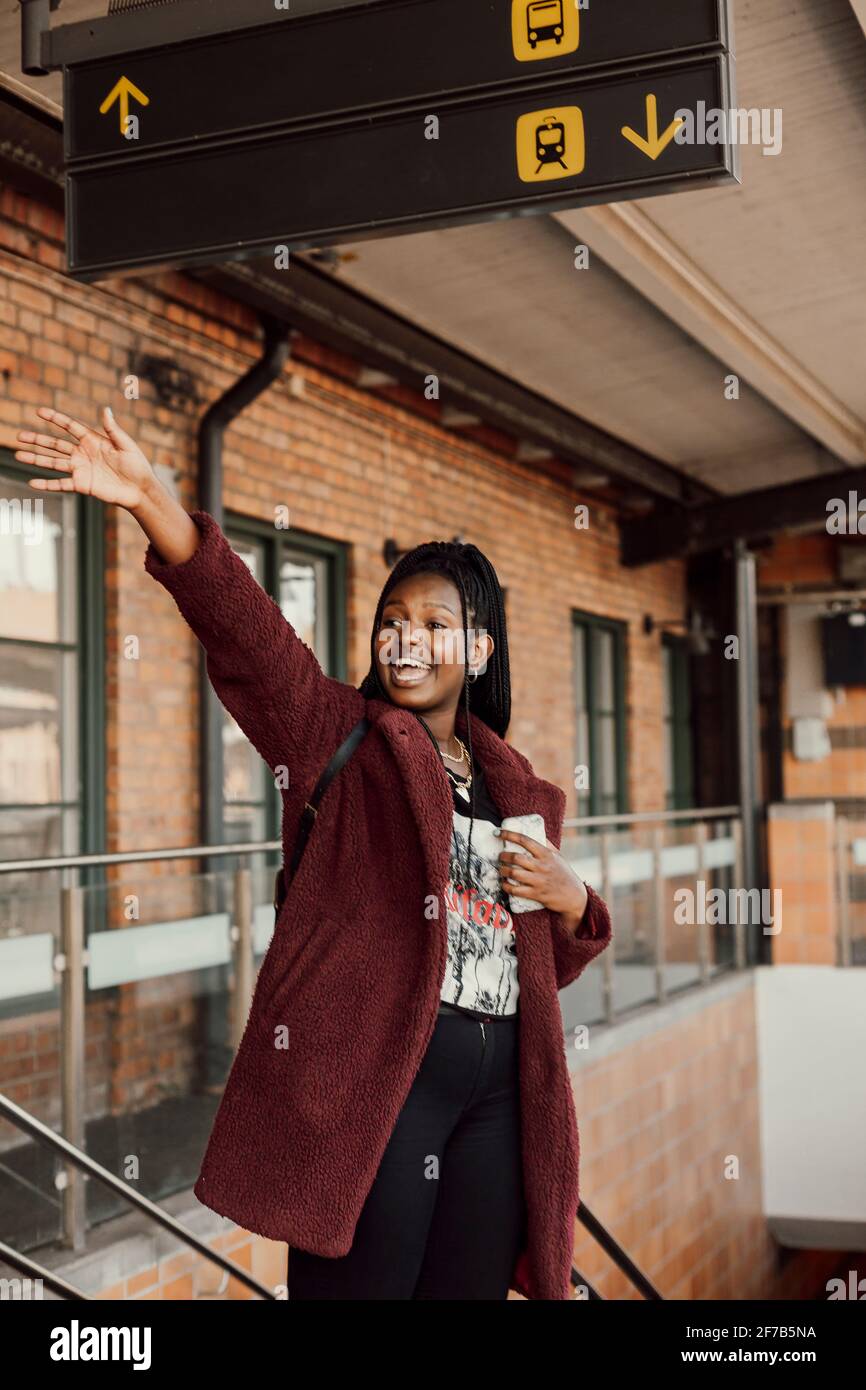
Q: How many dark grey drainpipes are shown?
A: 1